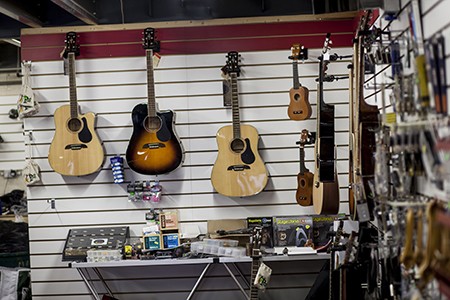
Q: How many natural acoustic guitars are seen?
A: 2